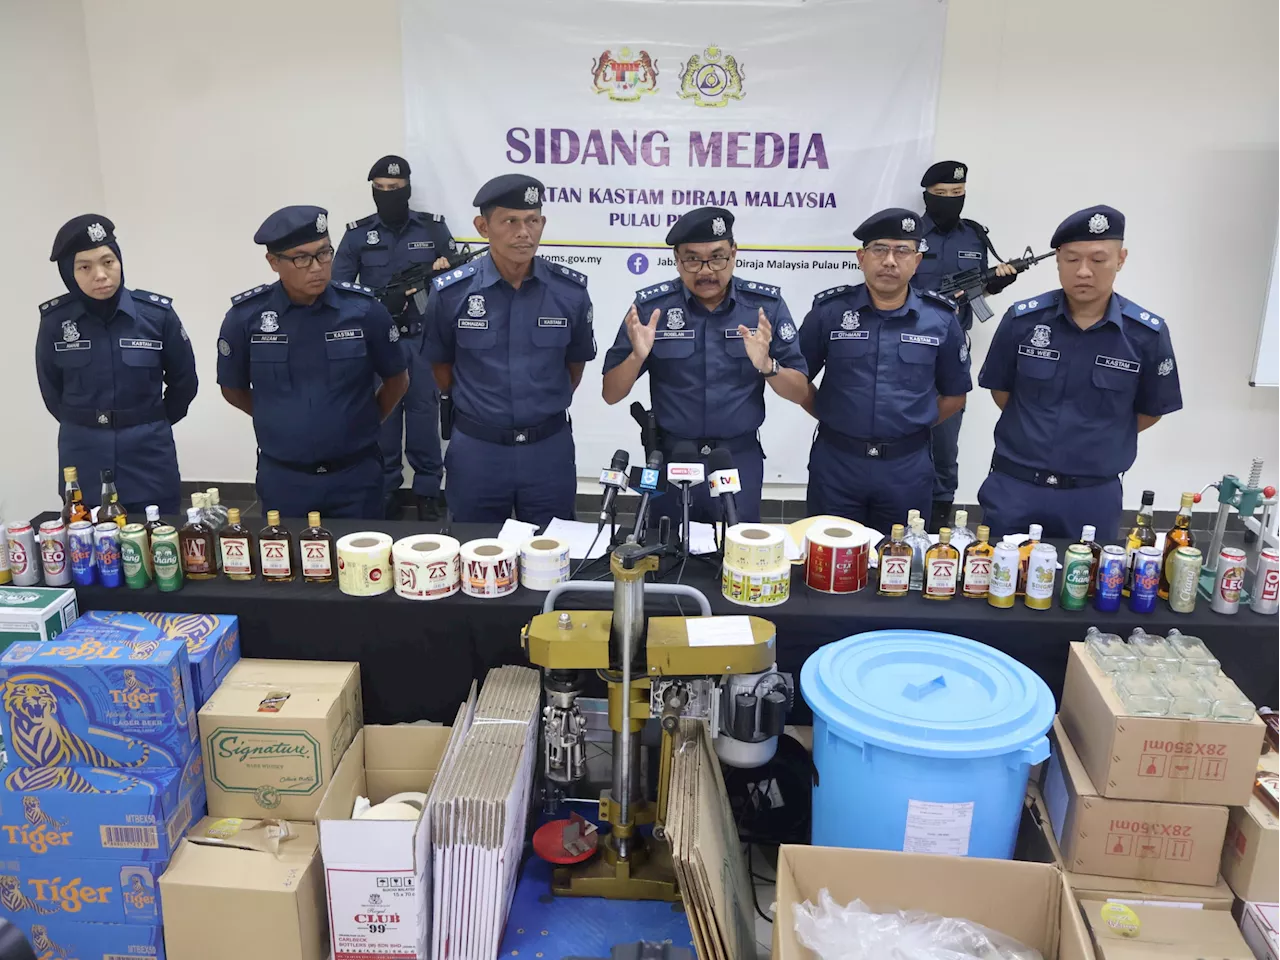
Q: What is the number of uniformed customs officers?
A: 8